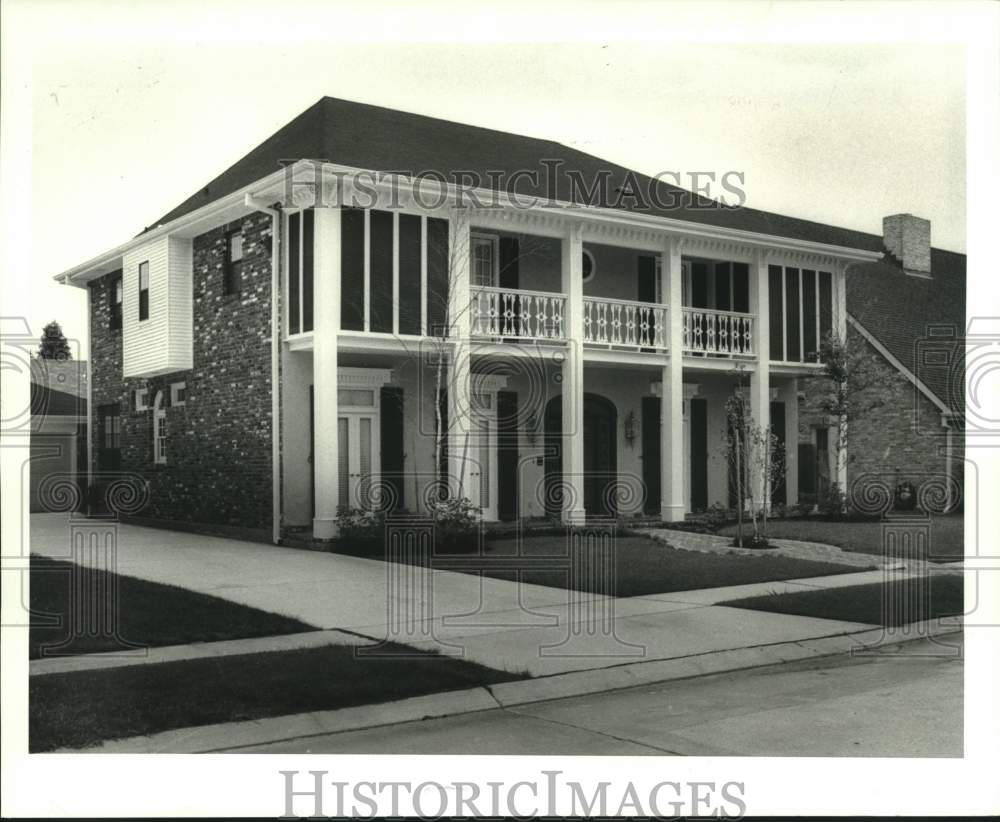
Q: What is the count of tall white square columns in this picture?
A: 6